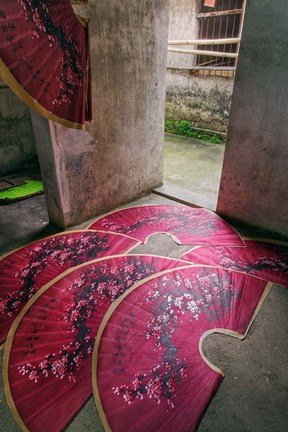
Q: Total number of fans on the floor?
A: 5